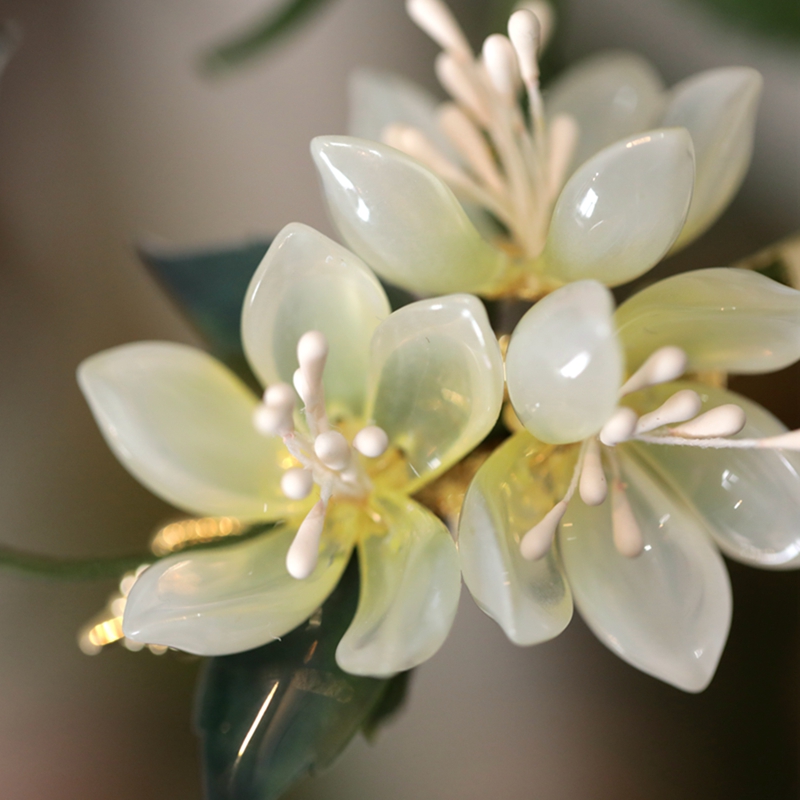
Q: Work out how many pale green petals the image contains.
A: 15